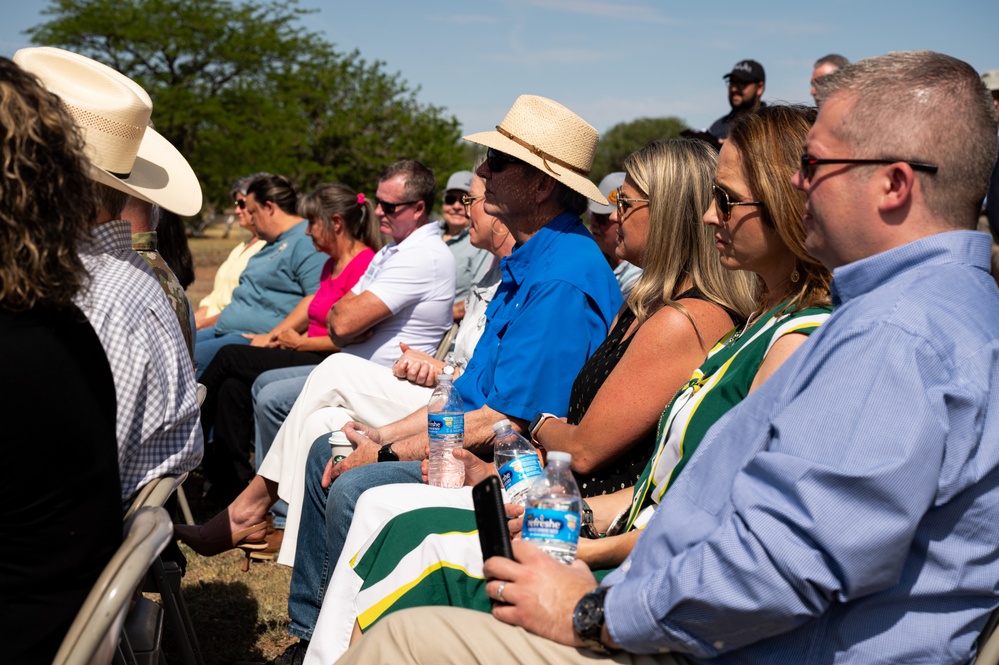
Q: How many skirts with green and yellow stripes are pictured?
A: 1